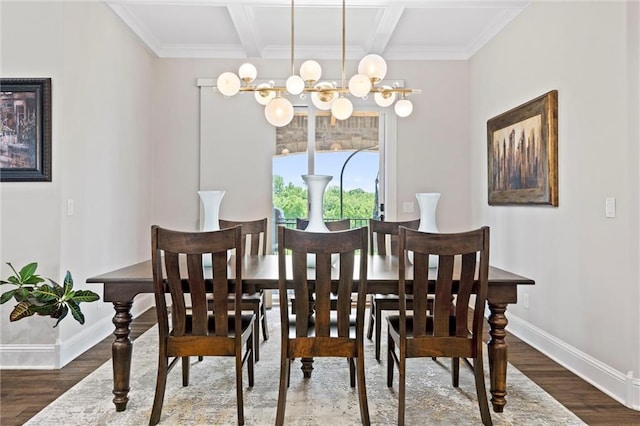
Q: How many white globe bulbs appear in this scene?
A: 12